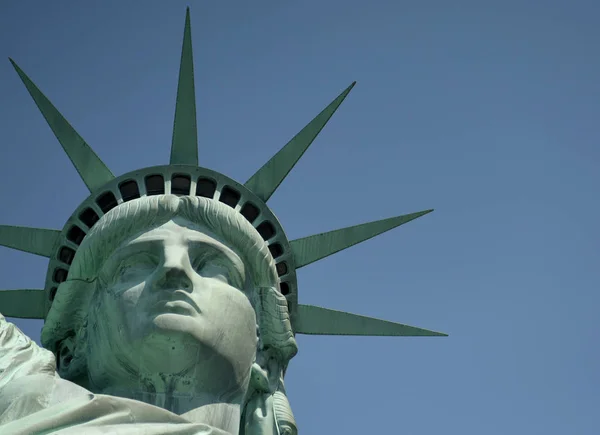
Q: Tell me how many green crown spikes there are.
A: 7